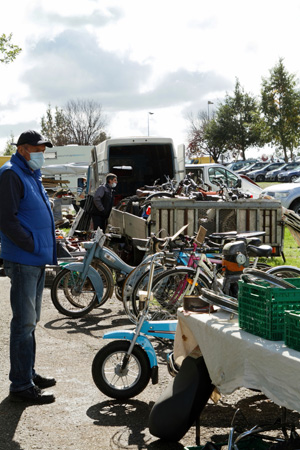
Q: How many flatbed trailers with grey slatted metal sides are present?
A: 1